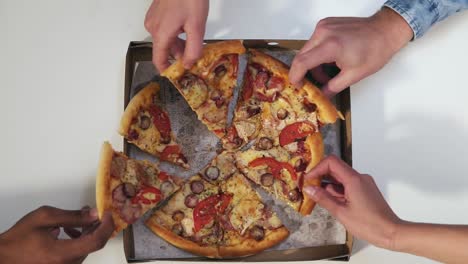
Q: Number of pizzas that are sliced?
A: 1